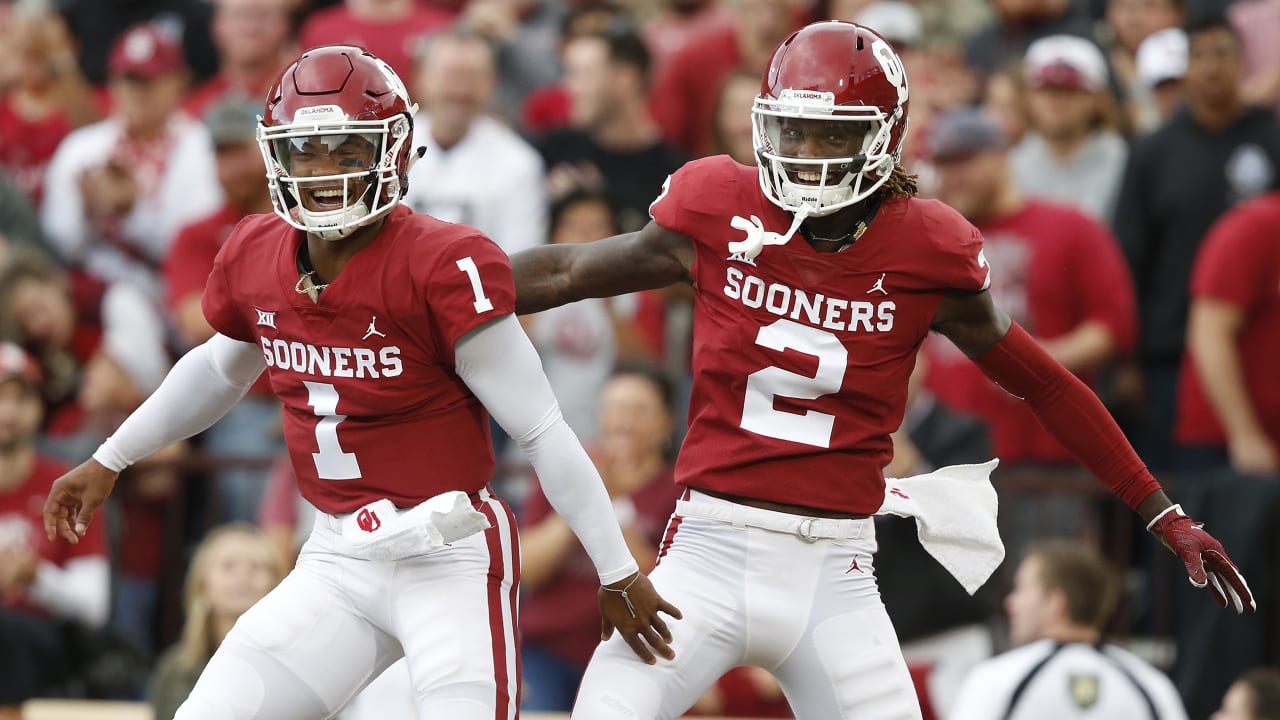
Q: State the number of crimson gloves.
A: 1